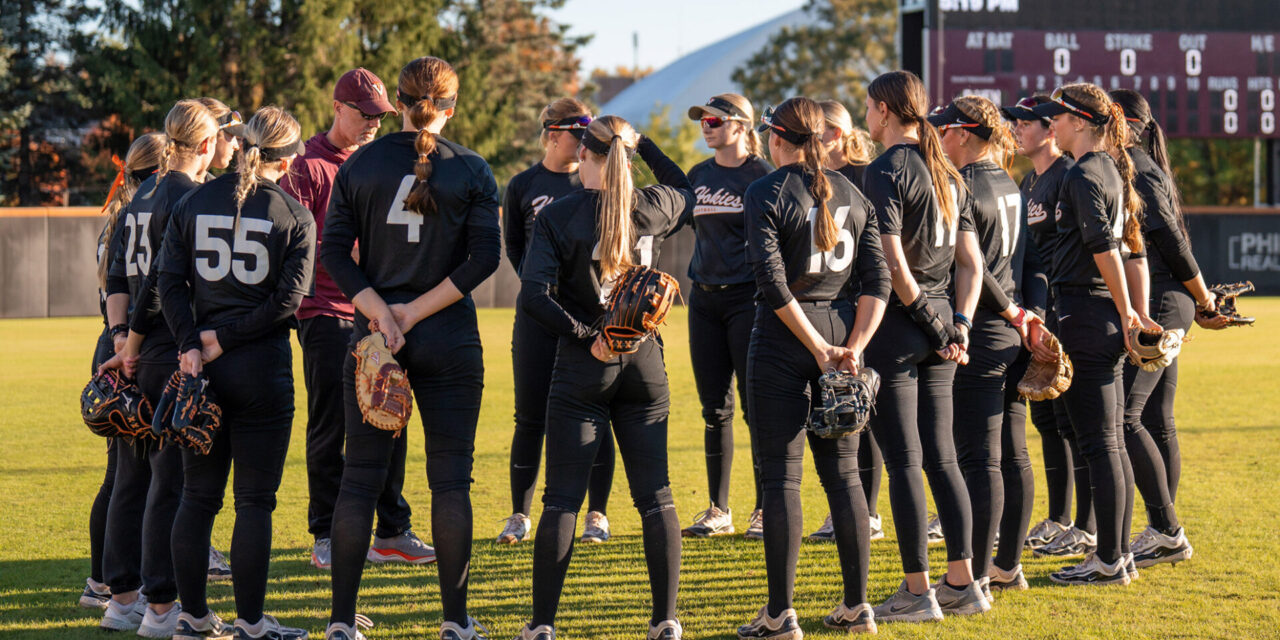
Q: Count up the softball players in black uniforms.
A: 15